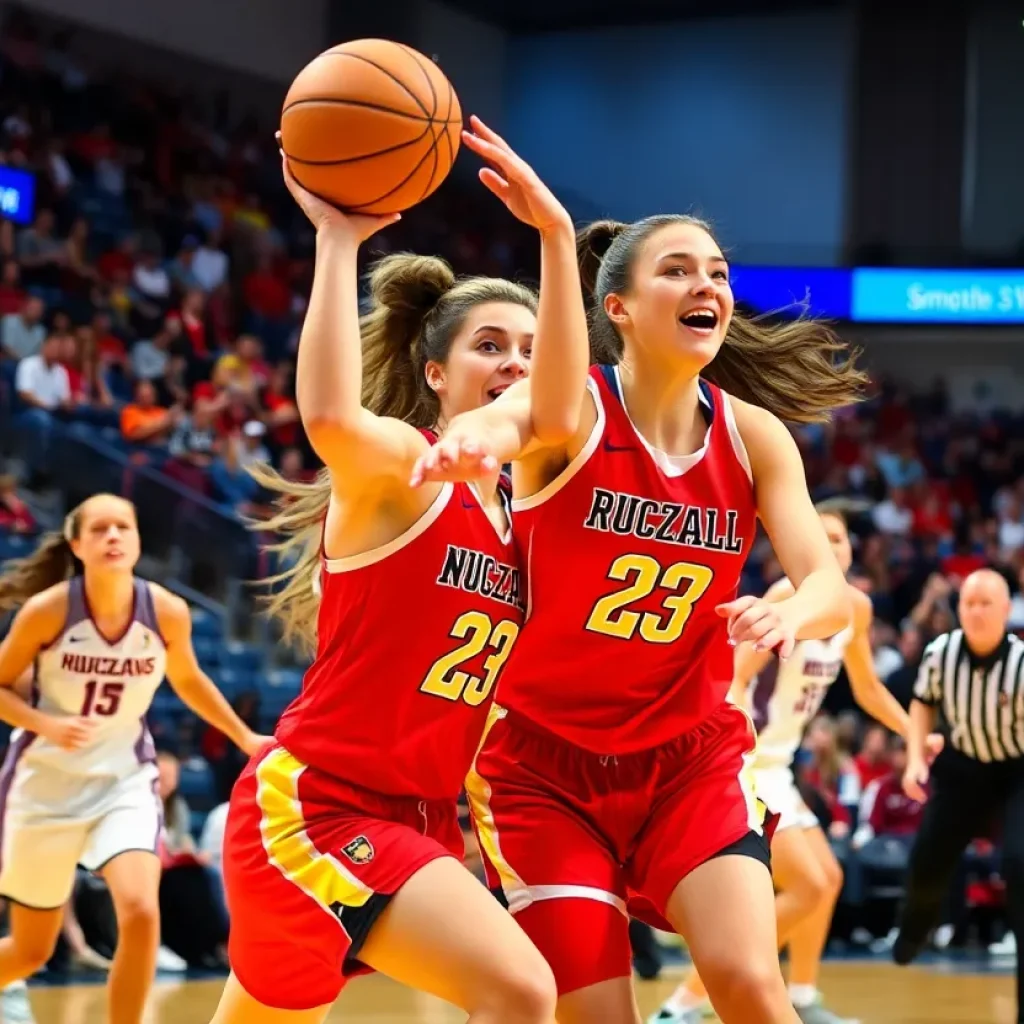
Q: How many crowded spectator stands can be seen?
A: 2